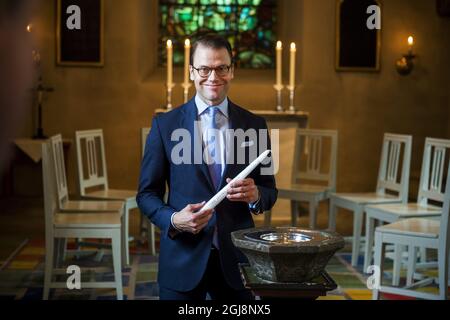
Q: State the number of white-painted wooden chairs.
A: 8